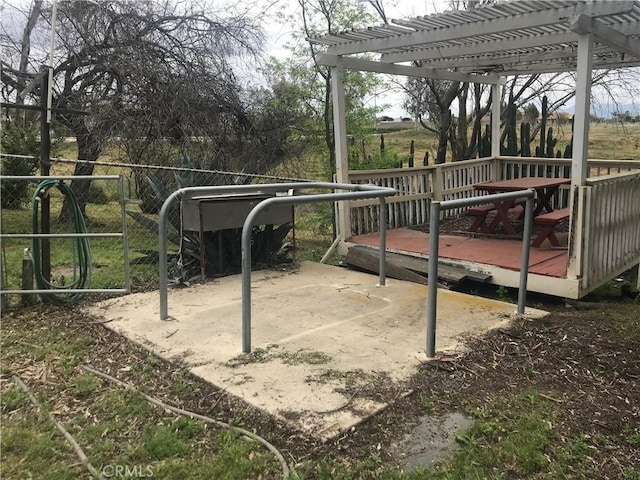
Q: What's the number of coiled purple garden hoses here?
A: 0